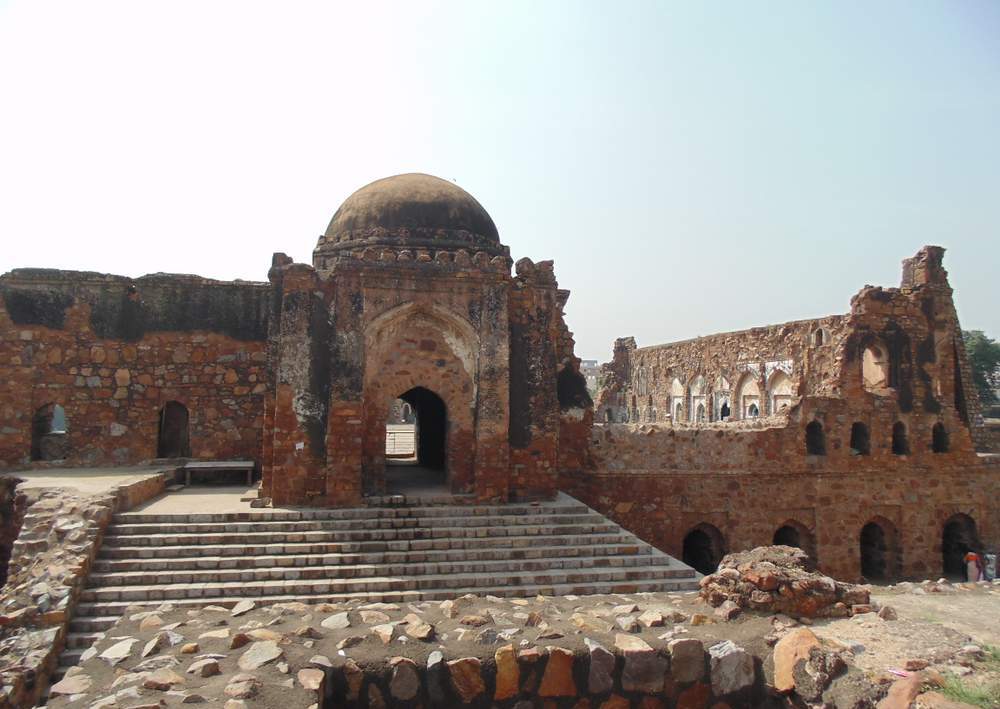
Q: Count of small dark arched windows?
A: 4